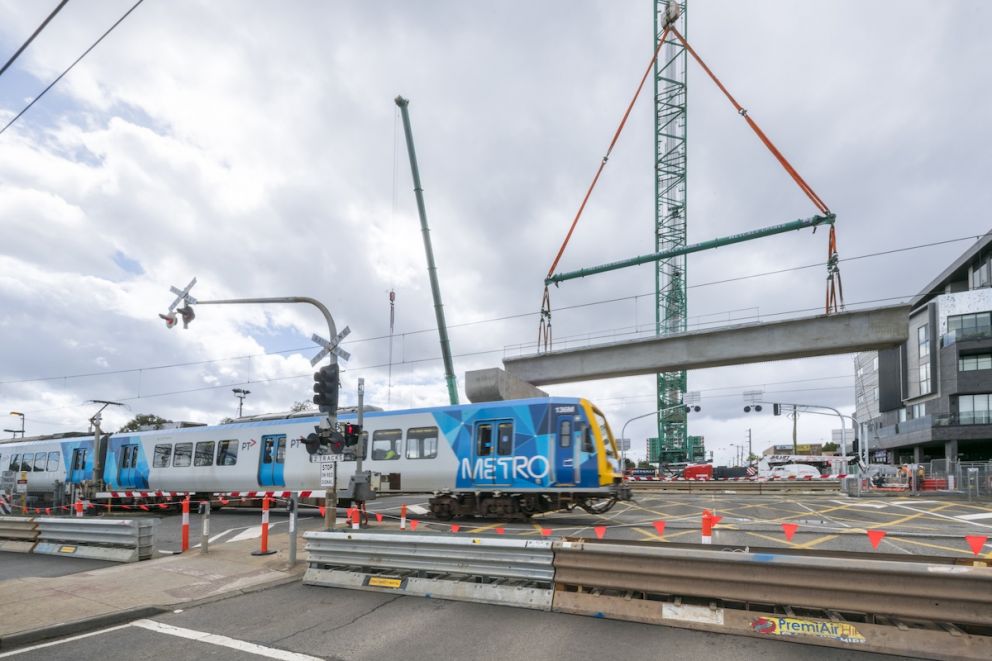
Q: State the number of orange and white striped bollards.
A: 6